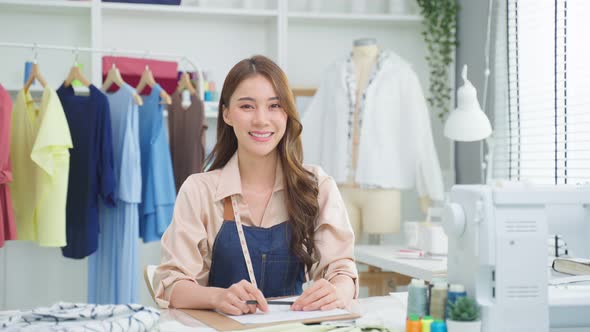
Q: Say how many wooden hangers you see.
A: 5